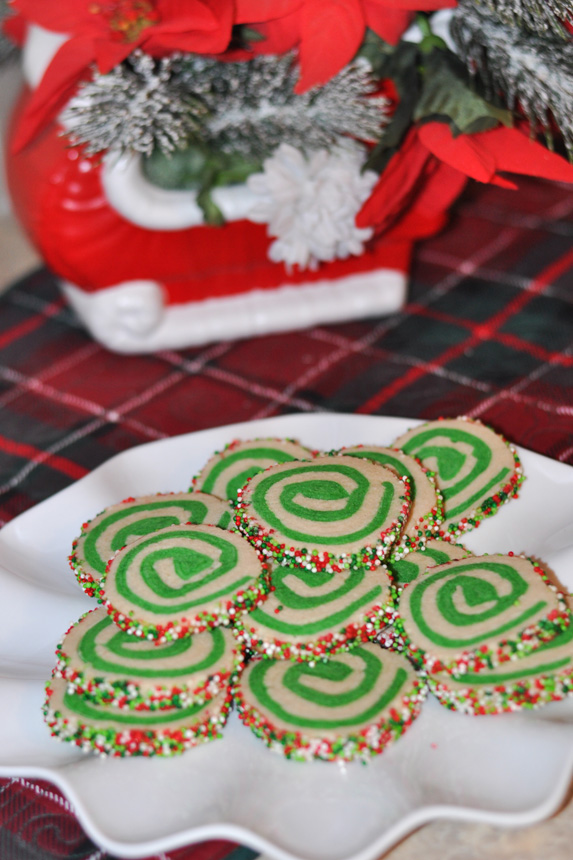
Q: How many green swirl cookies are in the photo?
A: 13